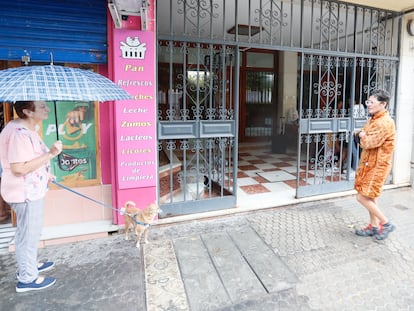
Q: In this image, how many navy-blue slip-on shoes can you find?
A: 2